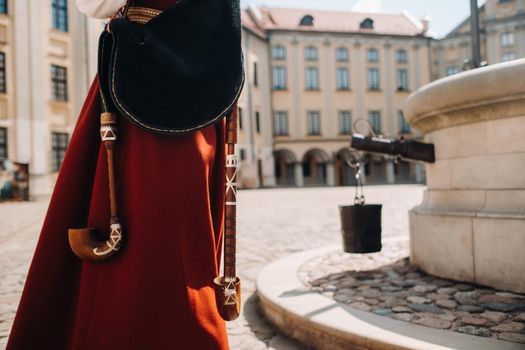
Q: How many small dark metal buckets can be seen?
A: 1